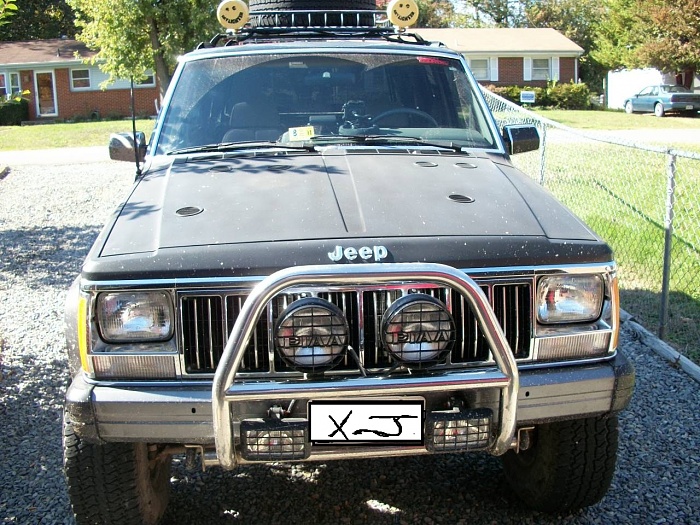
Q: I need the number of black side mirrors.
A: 2